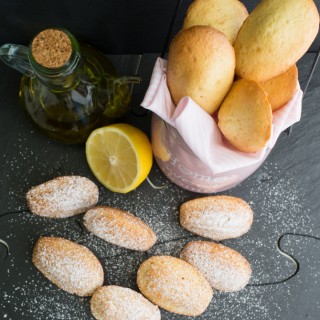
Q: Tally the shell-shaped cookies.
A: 7